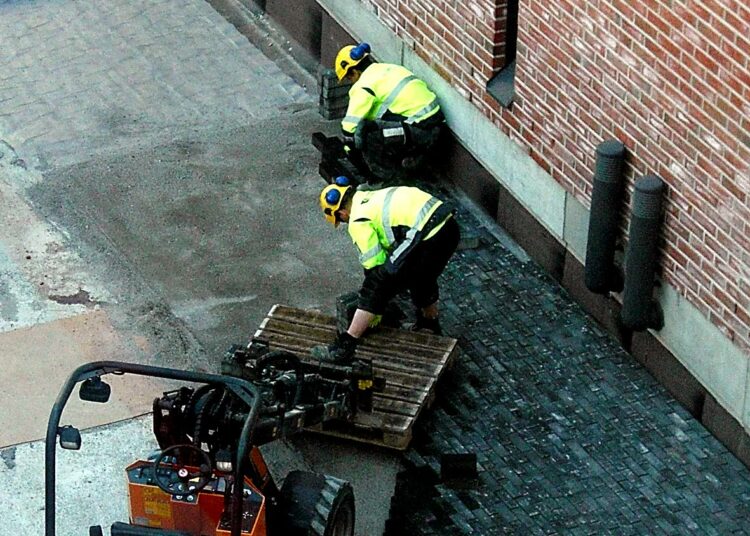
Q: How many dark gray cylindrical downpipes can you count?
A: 2